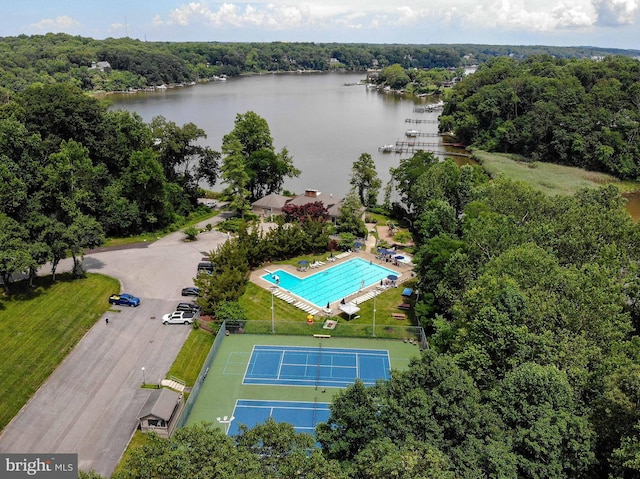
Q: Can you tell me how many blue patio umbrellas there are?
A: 6